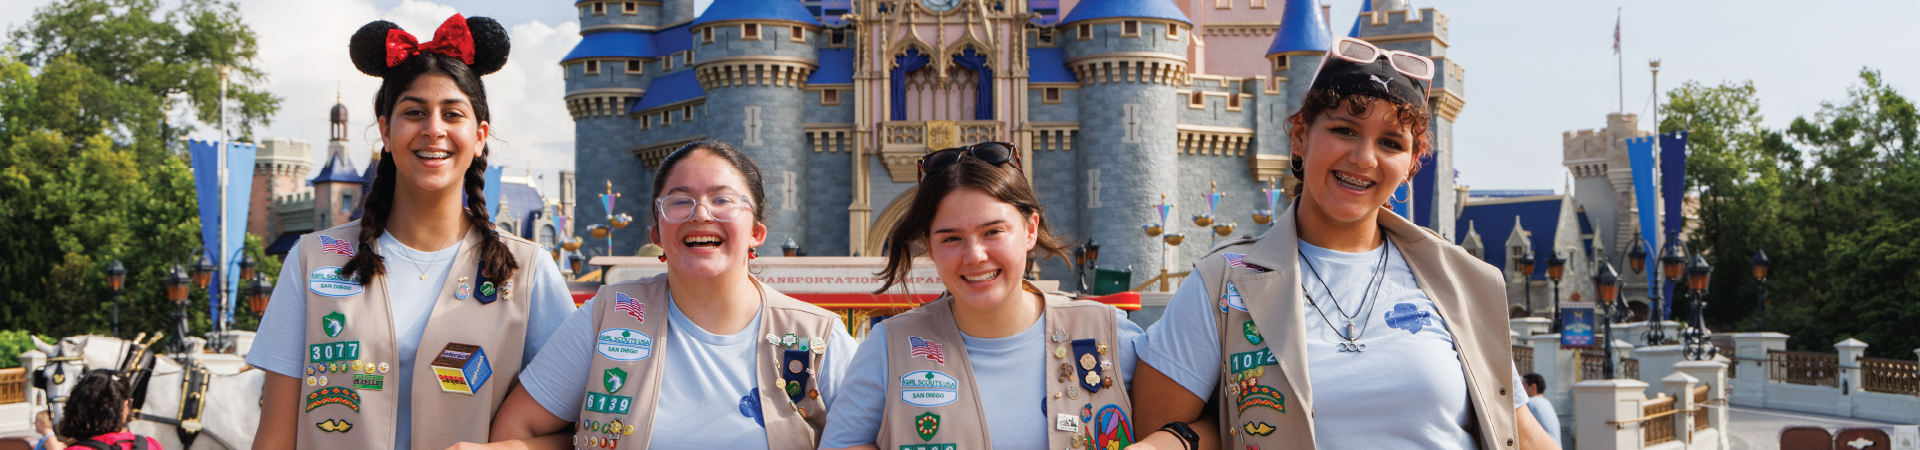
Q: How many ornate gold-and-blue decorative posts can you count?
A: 5